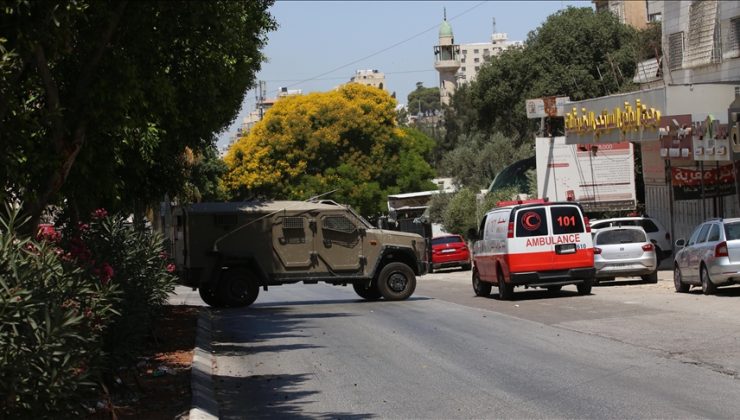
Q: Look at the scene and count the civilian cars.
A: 4